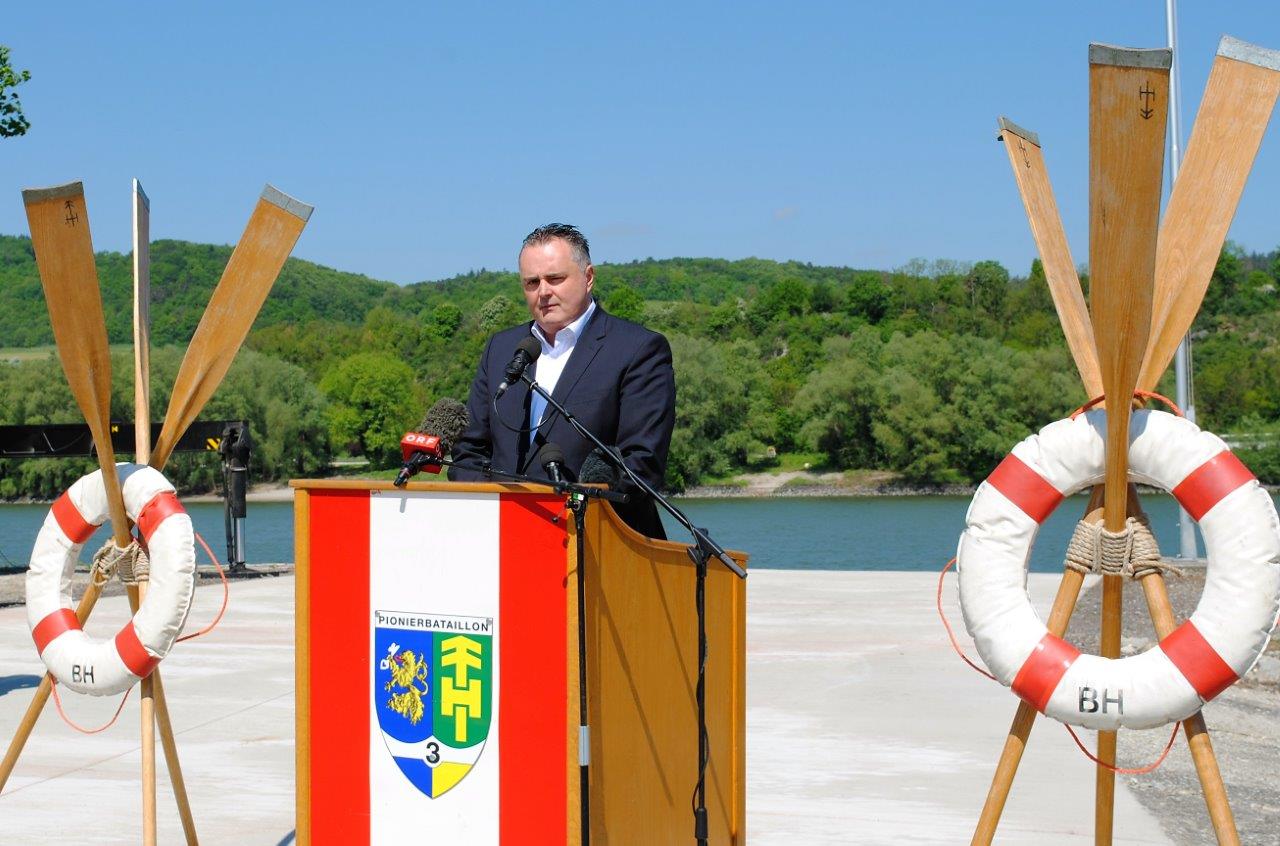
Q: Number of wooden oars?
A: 6